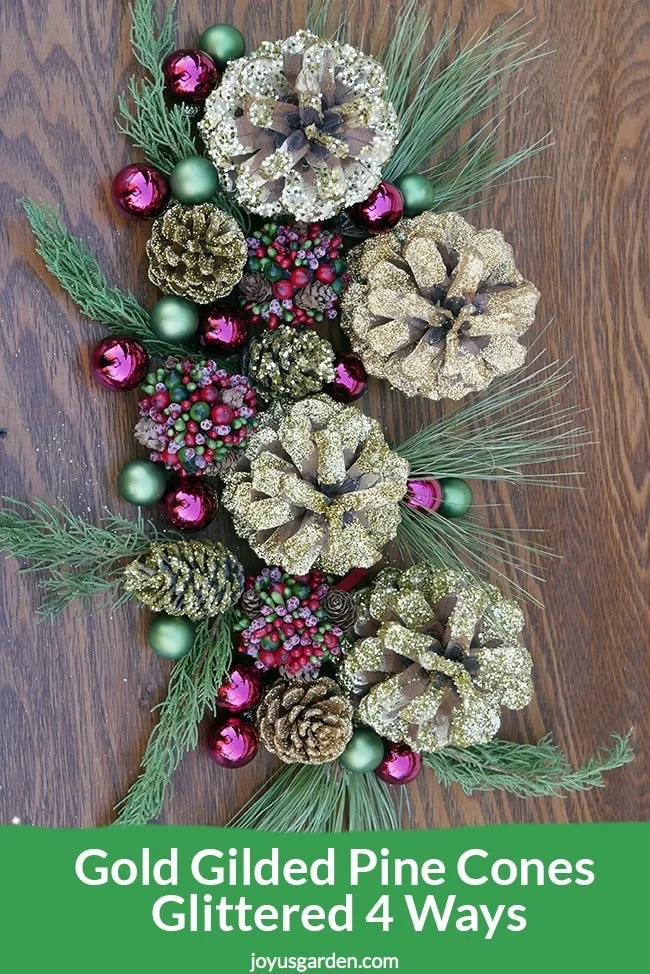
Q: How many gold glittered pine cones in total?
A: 8